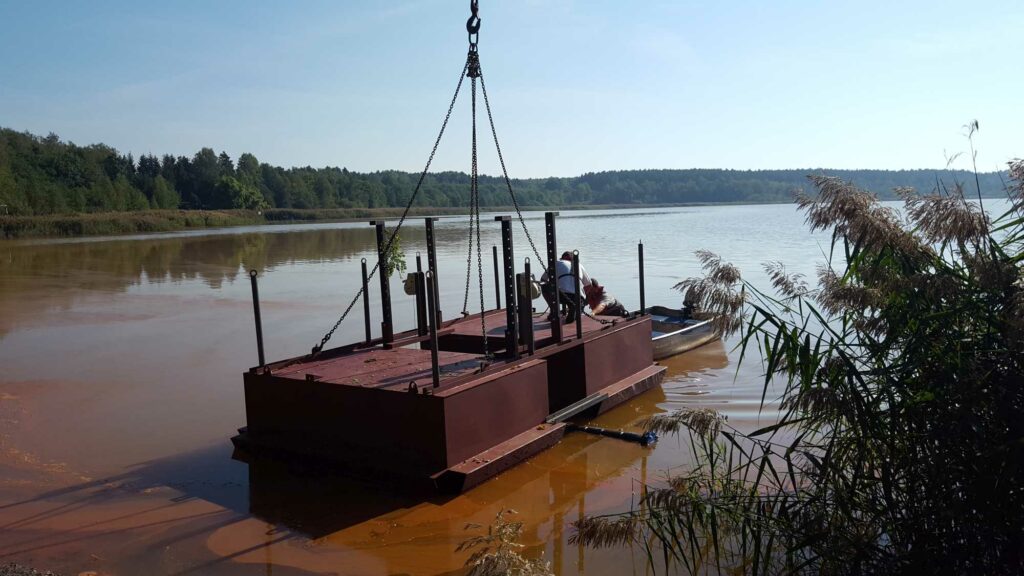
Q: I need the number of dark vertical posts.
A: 12